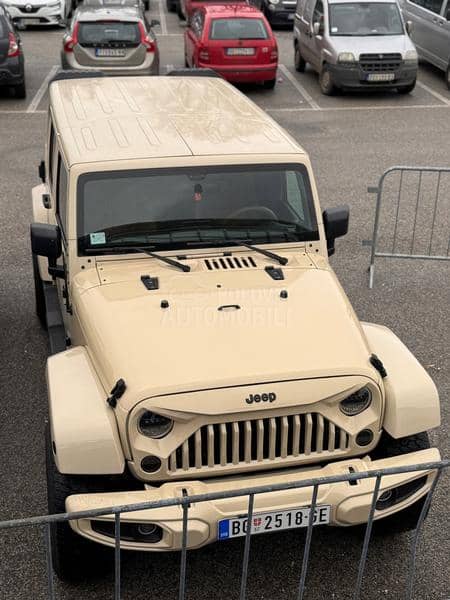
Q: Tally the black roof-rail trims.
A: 2